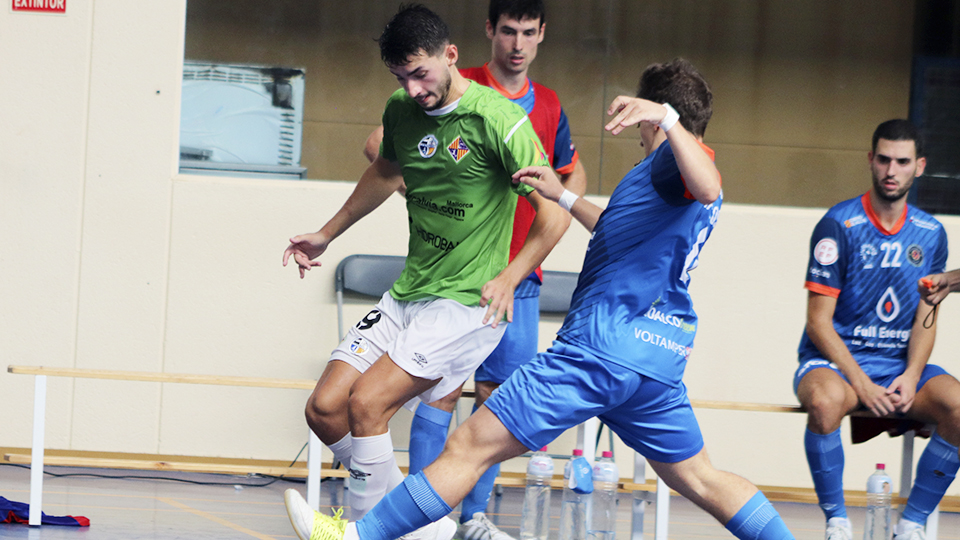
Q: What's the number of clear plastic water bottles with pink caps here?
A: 4